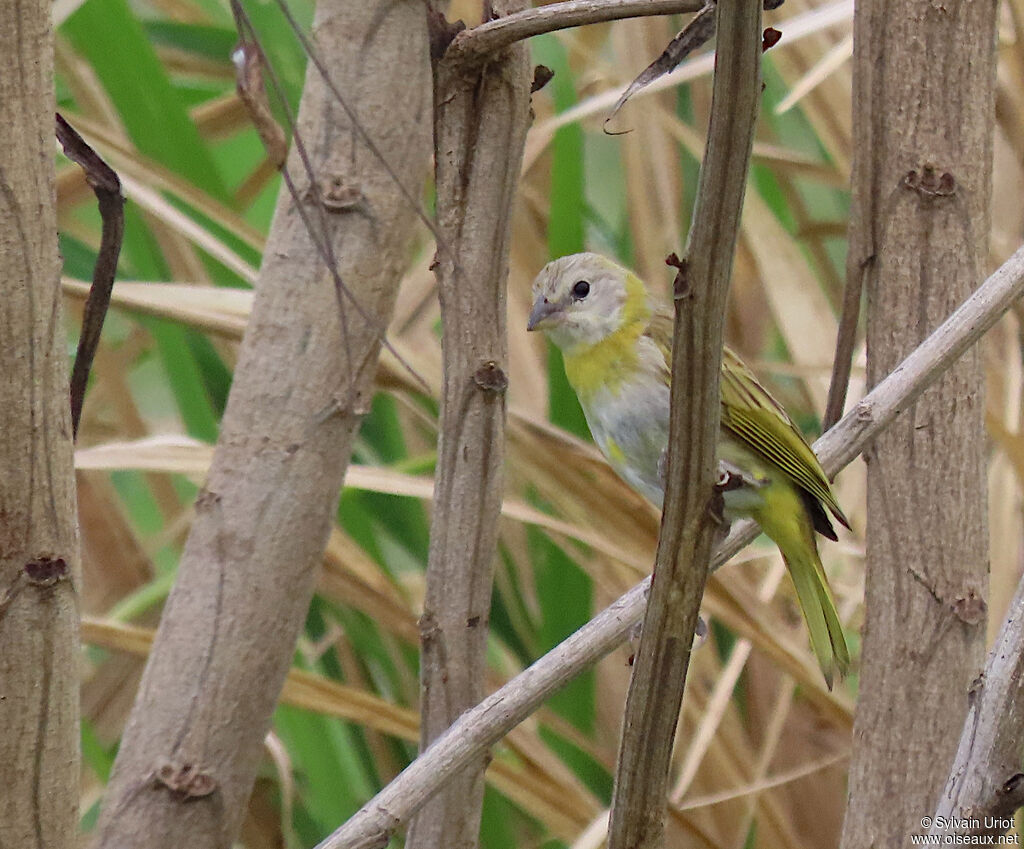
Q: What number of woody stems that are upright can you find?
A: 5